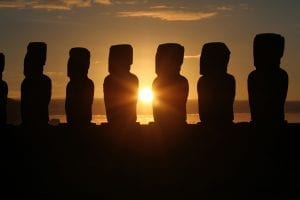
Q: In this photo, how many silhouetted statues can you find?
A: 7